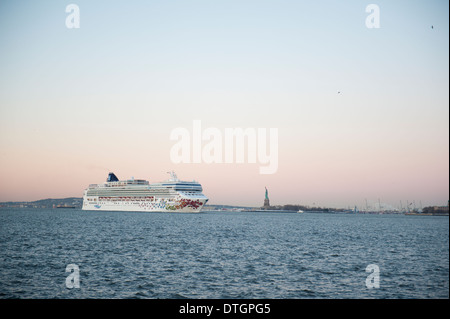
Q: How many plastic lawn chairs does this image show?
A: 0